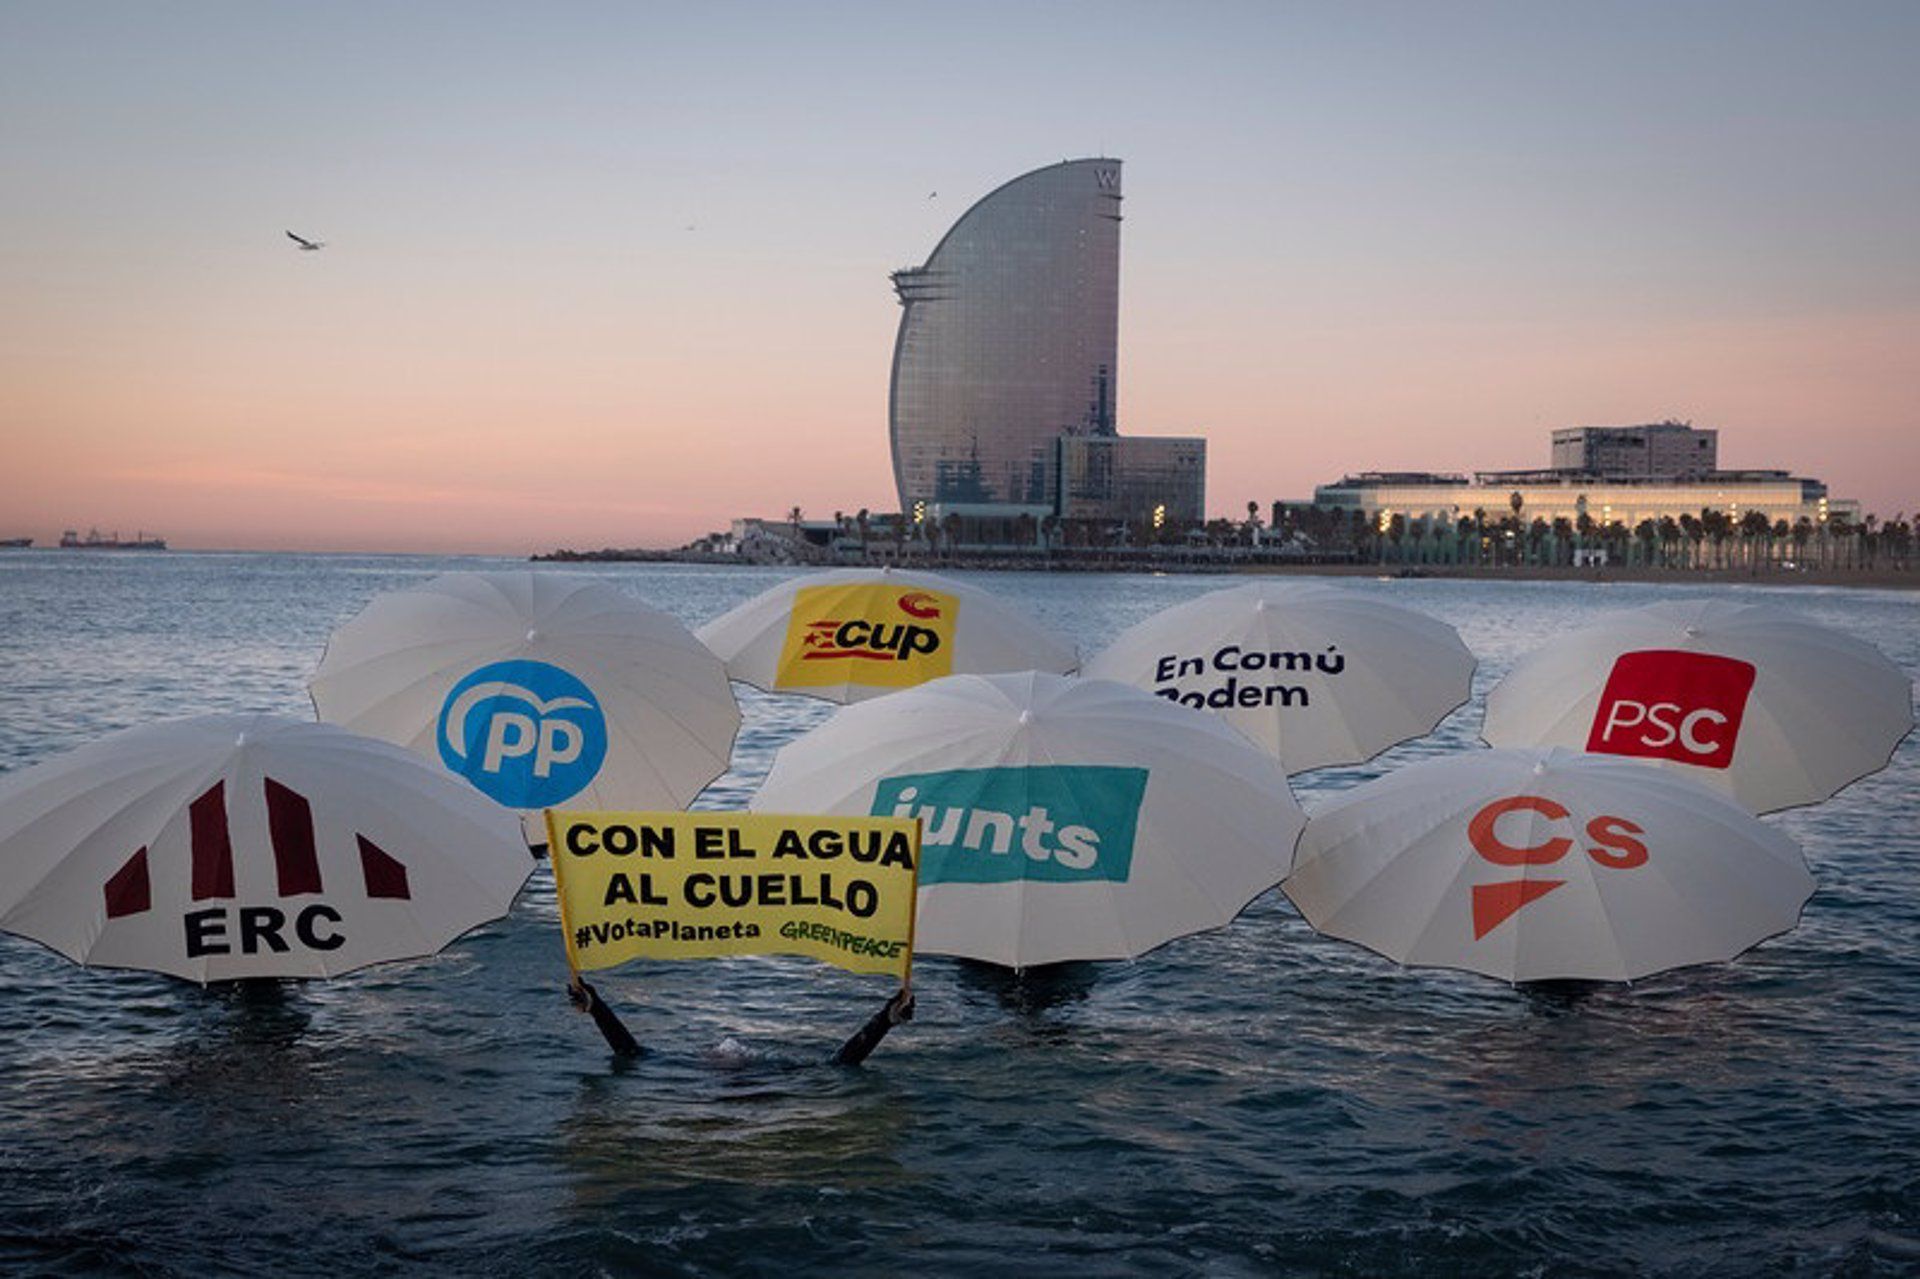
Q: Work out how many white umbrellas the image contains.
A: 7